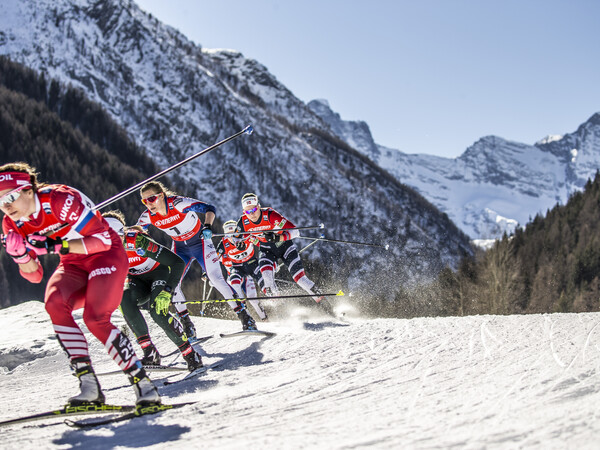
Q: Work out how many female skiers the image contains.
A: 5